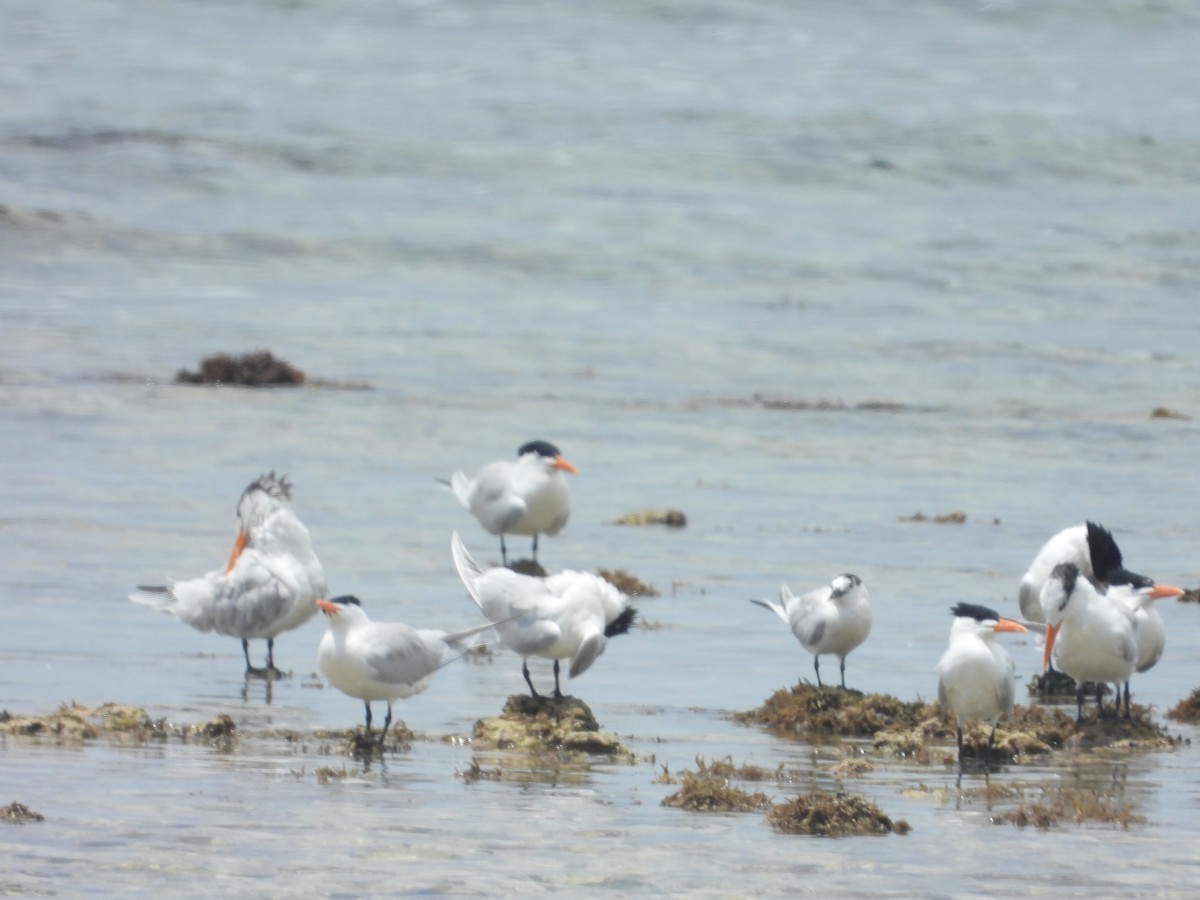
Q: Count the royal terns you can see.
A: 8